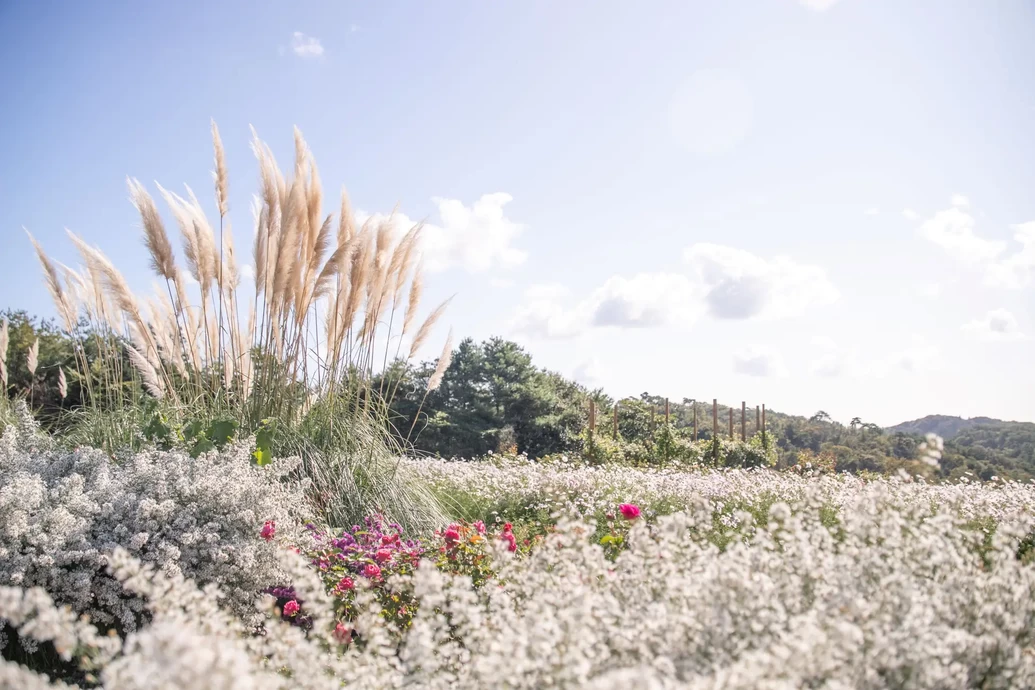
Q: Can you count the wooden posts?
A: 10